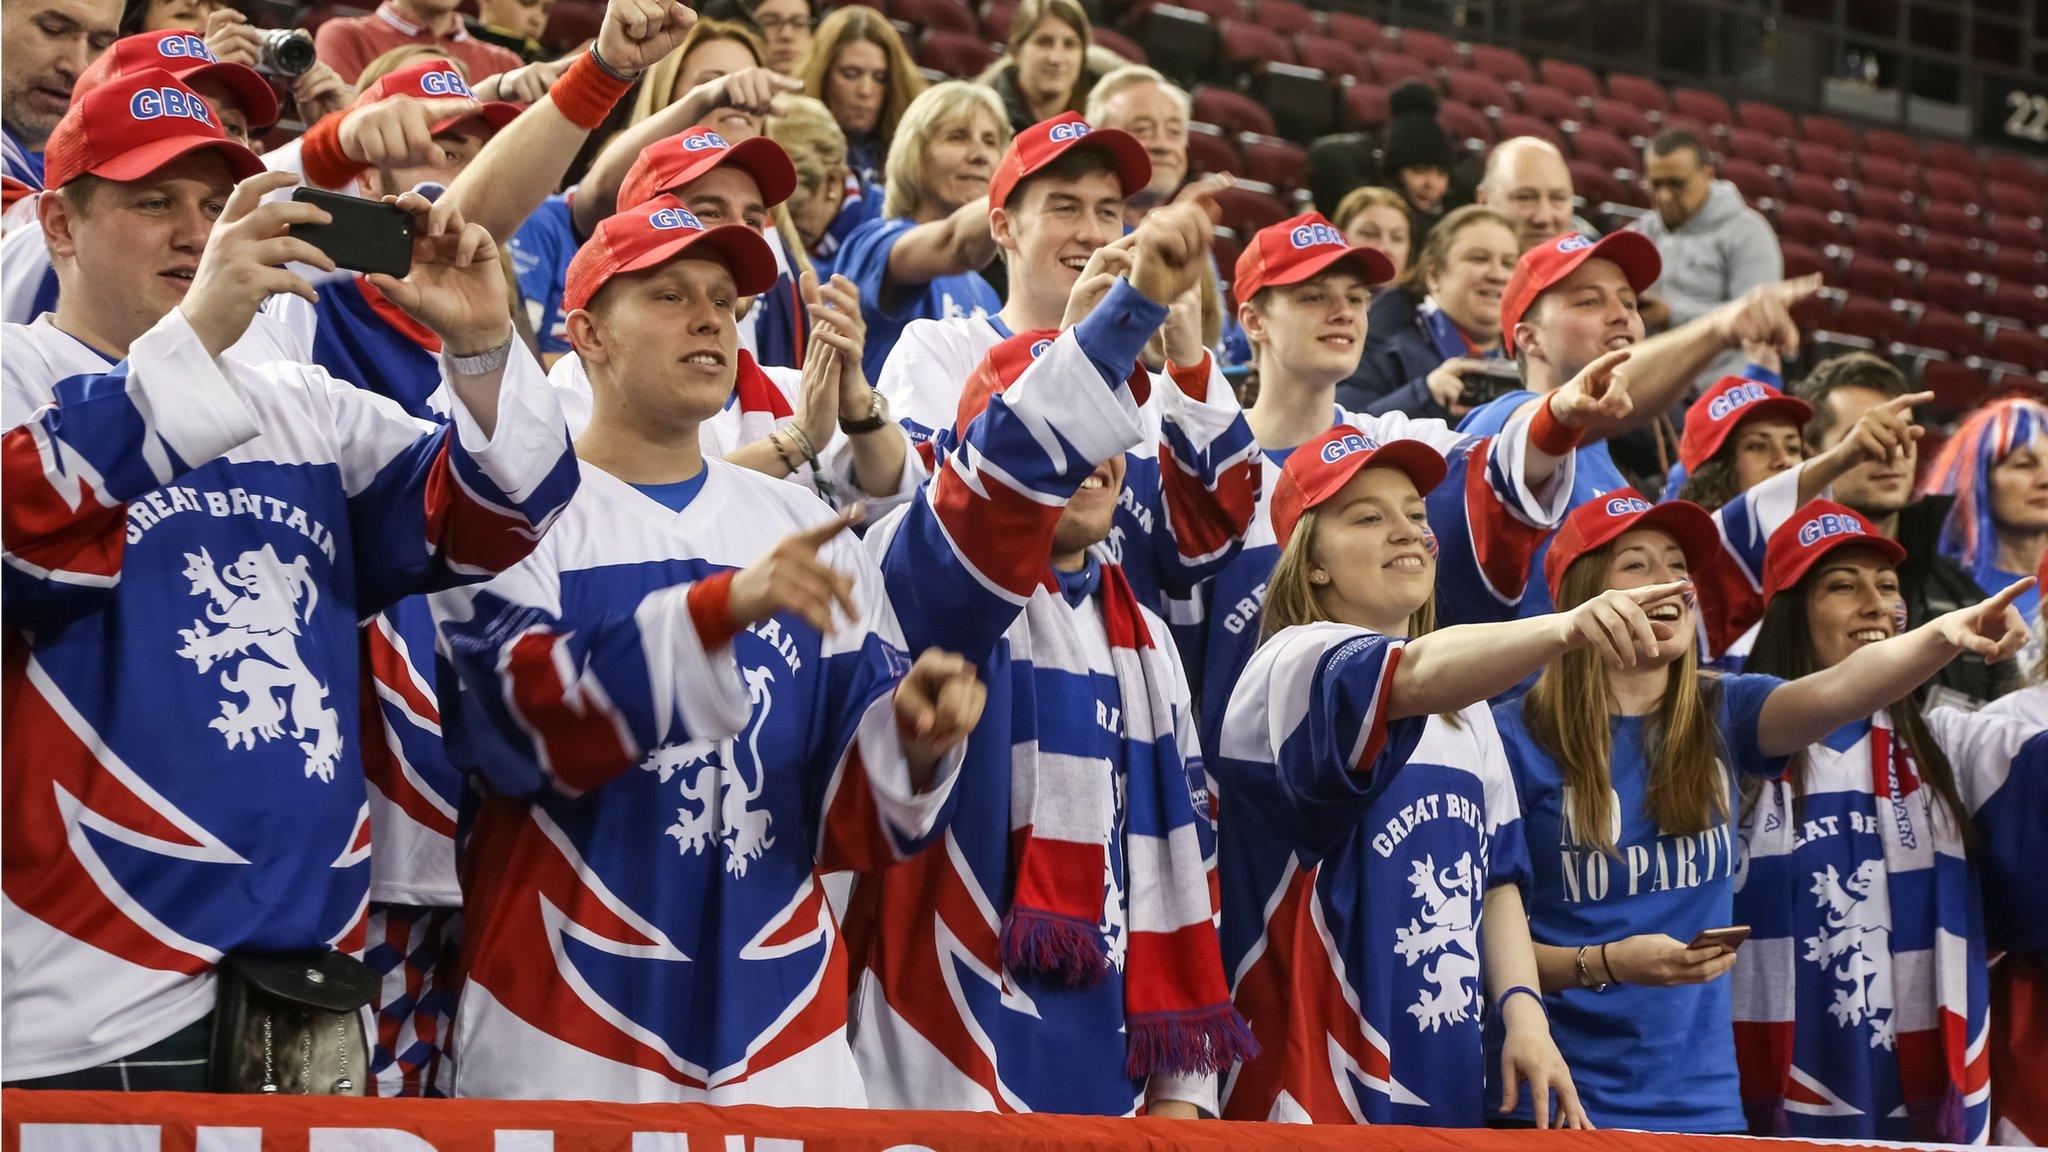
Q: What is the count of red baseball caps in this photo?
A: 13